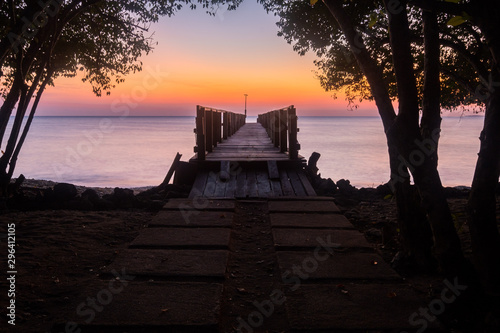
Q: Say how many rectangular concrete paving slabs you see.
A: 10